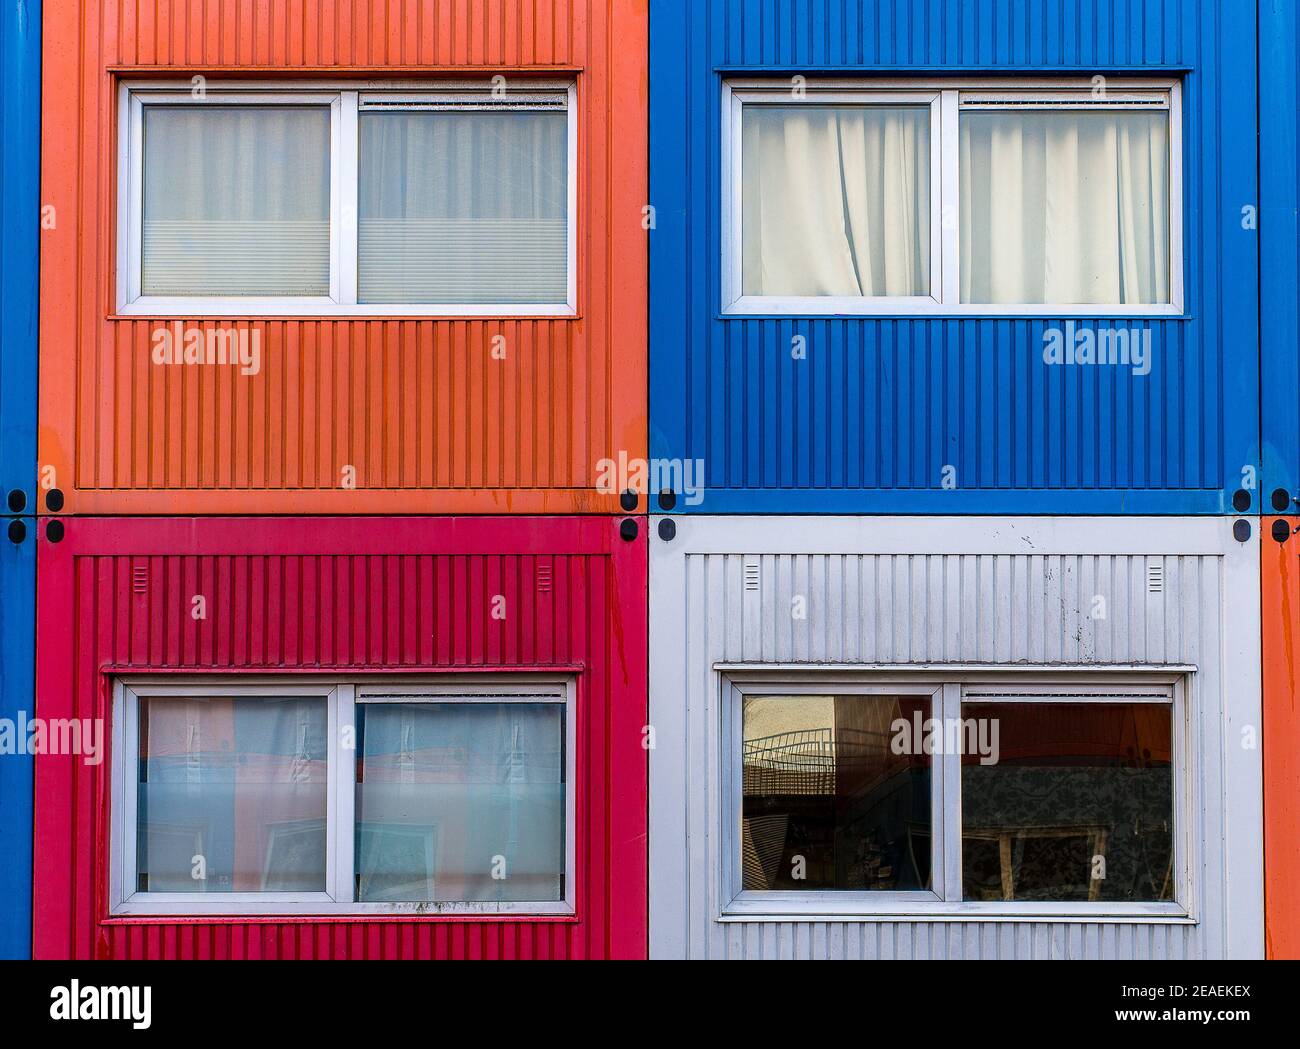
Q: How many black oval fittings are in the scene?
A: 12